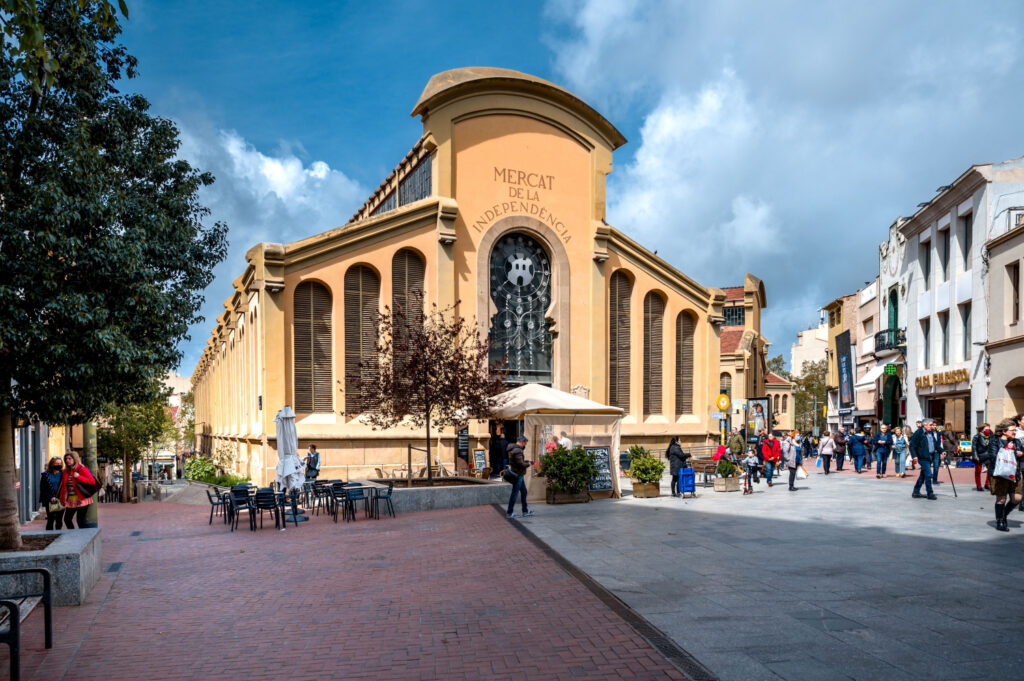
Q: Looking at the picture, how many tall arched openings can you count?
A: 7